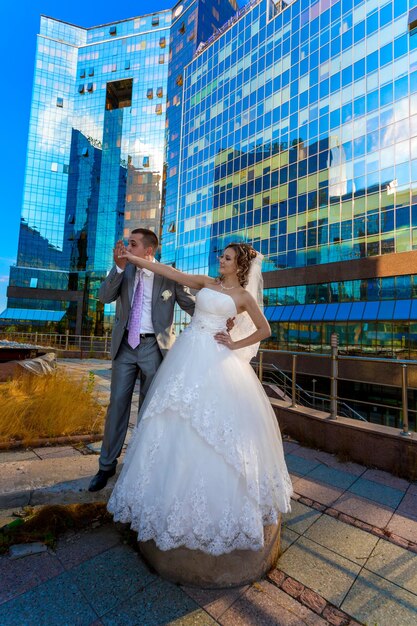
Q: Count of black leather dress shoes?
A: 1